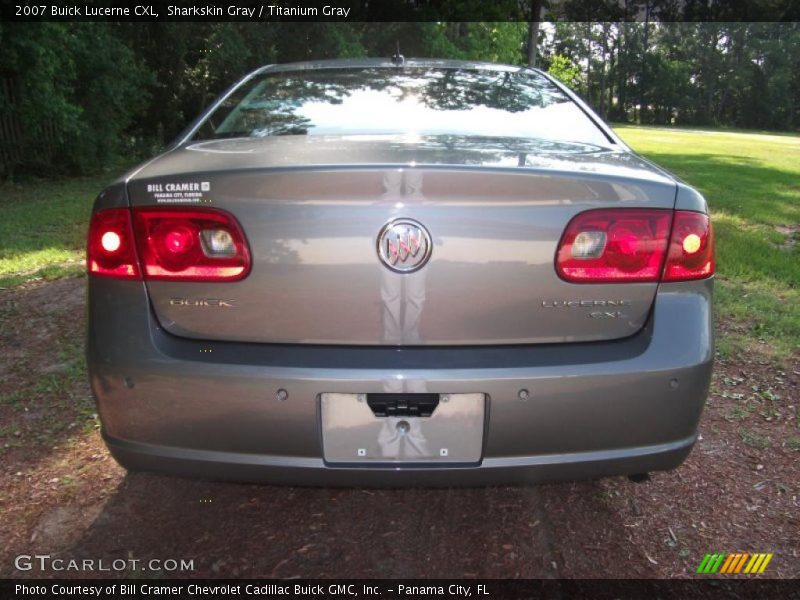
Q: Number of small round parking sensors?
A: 4